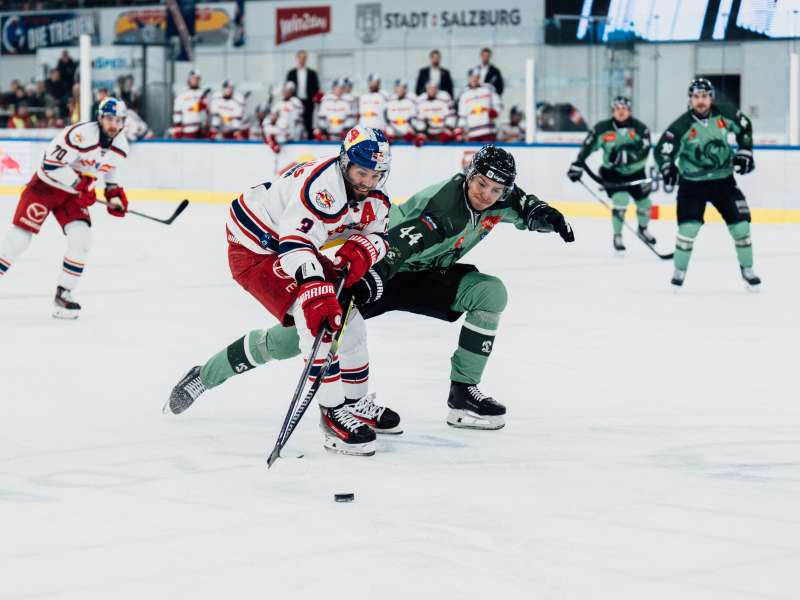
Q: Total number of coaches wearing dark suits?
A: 3